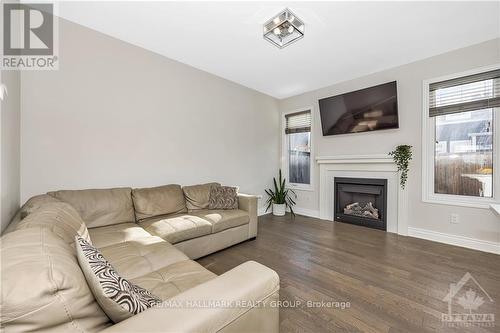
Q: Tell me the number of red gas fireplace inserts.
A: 0